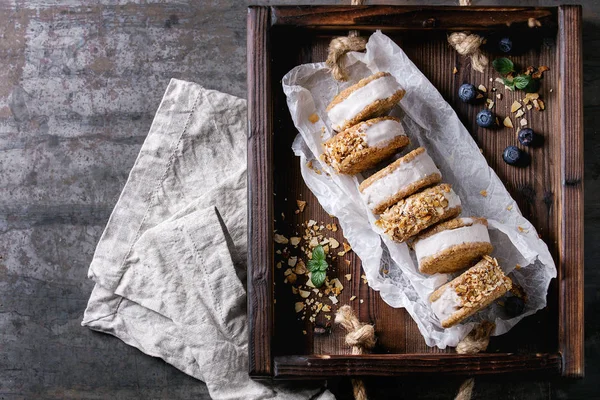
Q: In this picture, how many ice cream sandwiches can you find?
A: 6